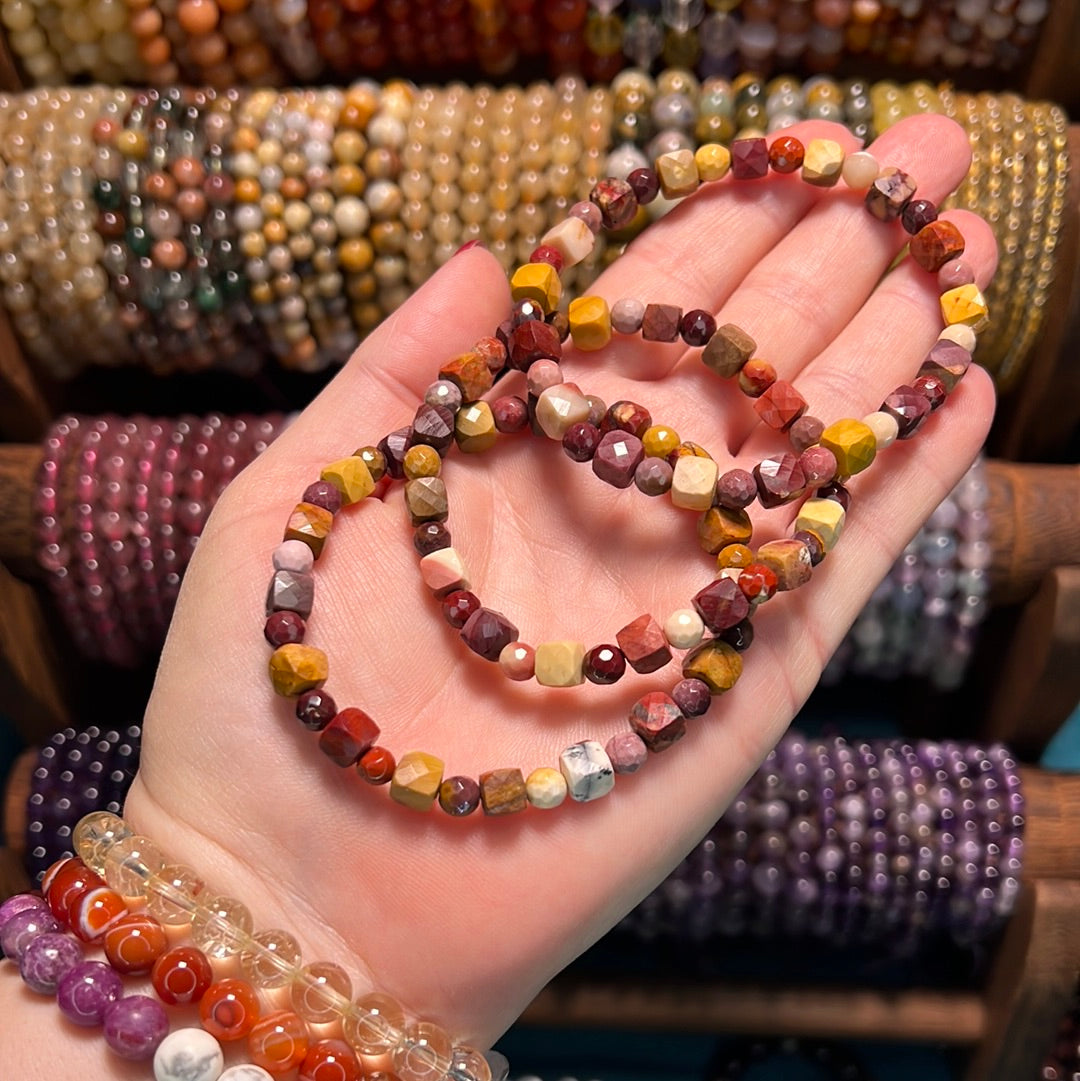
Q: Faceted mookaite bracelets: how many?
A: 3